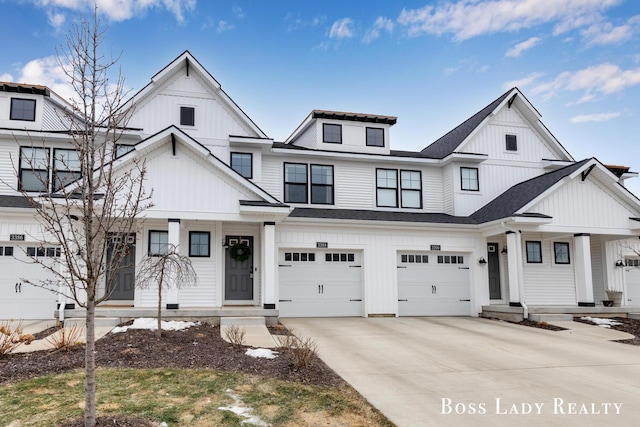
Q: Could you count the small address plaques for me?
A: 3